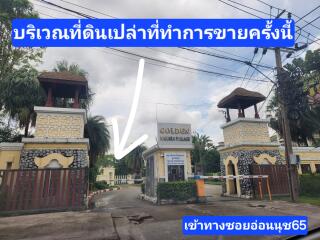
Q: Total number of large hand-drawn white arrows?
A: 1